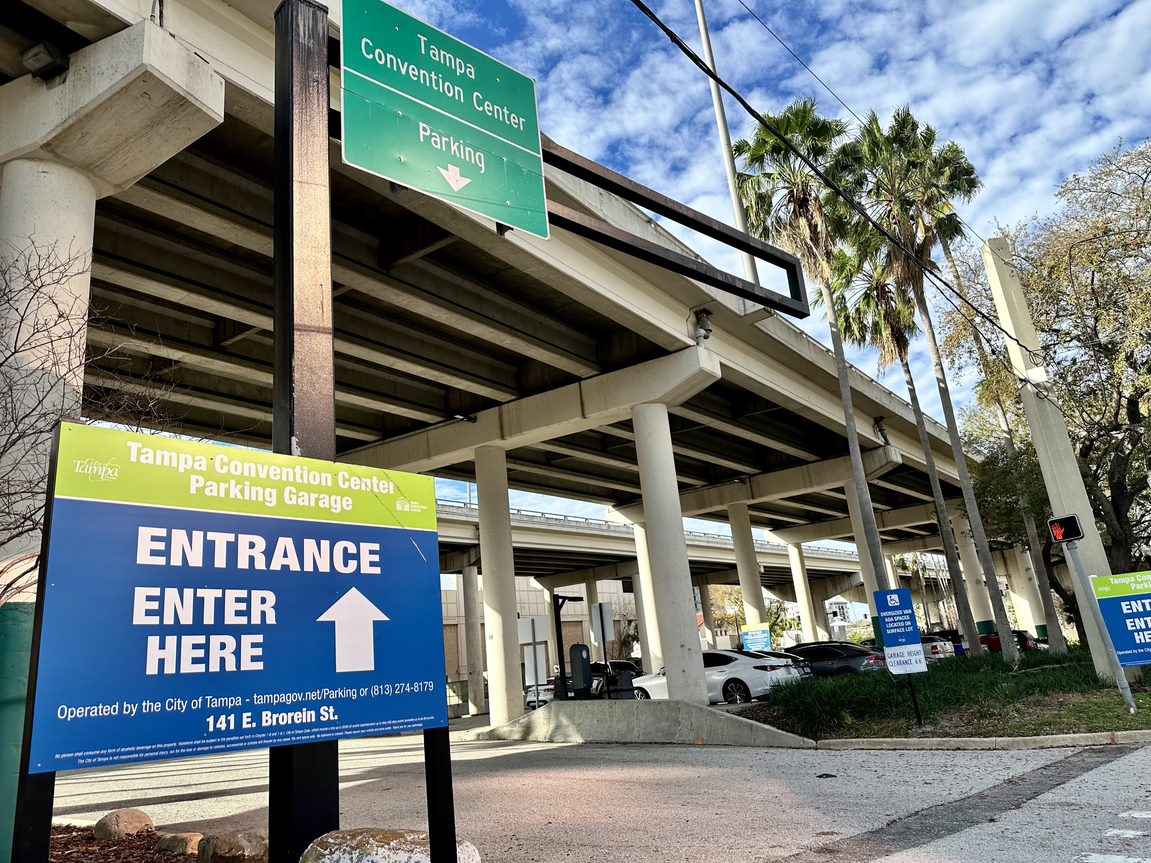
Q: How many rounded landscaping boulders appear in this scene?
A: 4